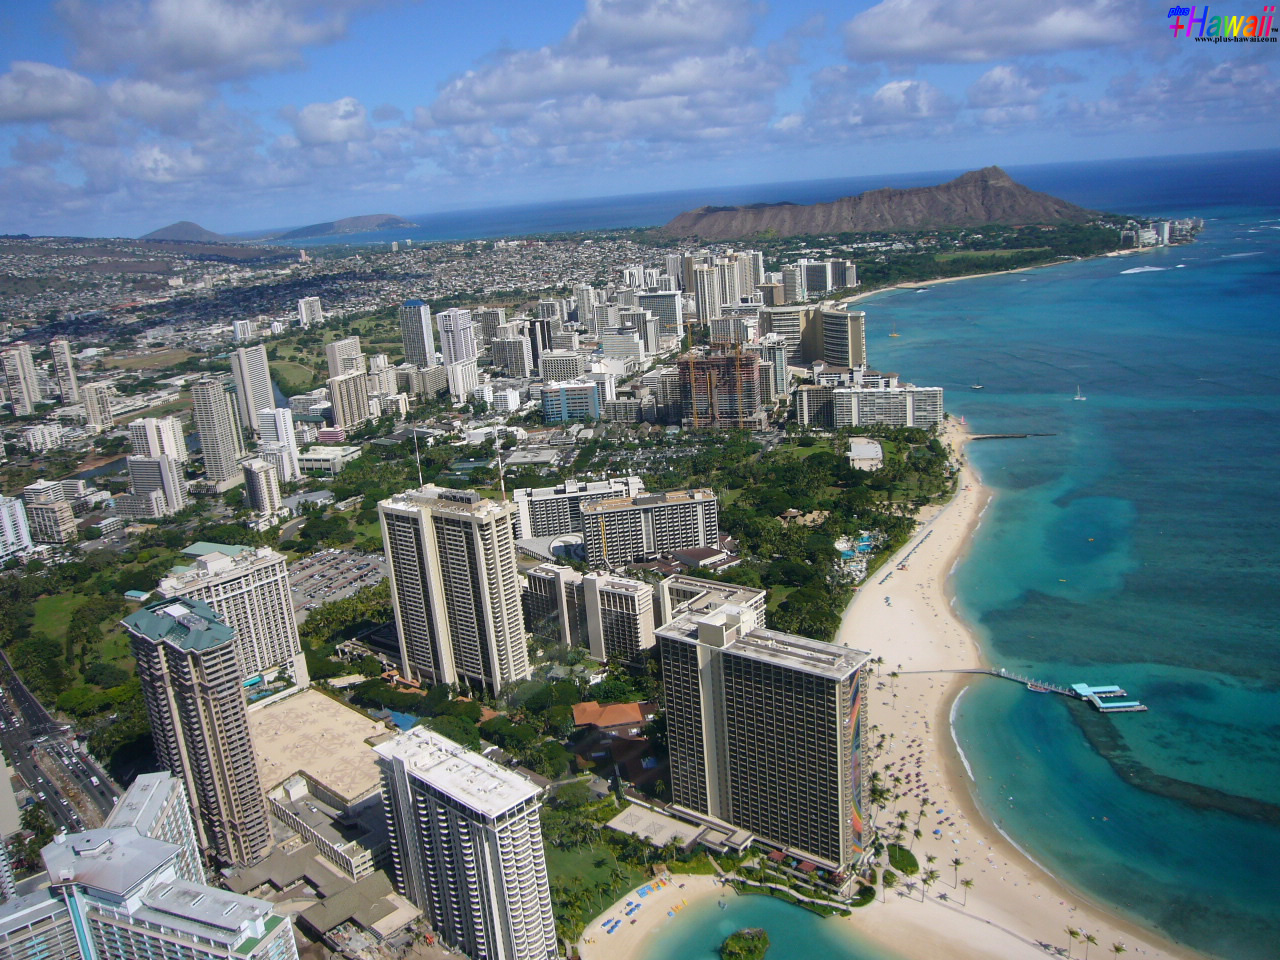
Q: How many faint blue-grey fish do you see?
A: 0